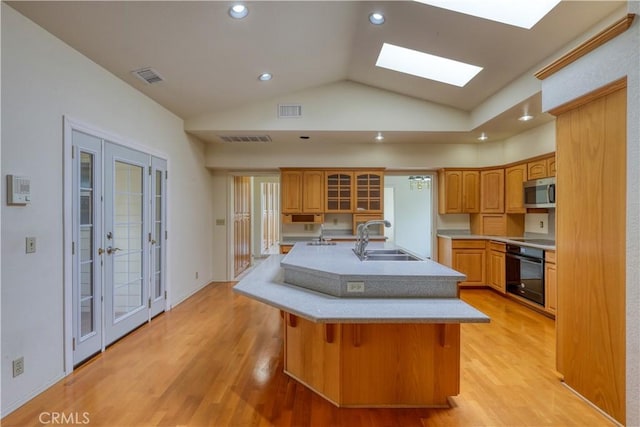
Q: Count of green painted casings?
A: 0